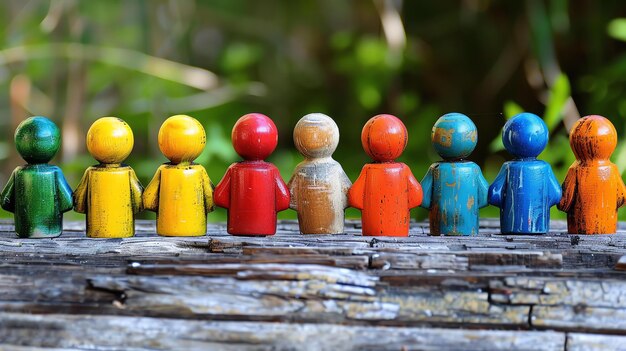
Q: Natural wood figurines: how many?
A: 1